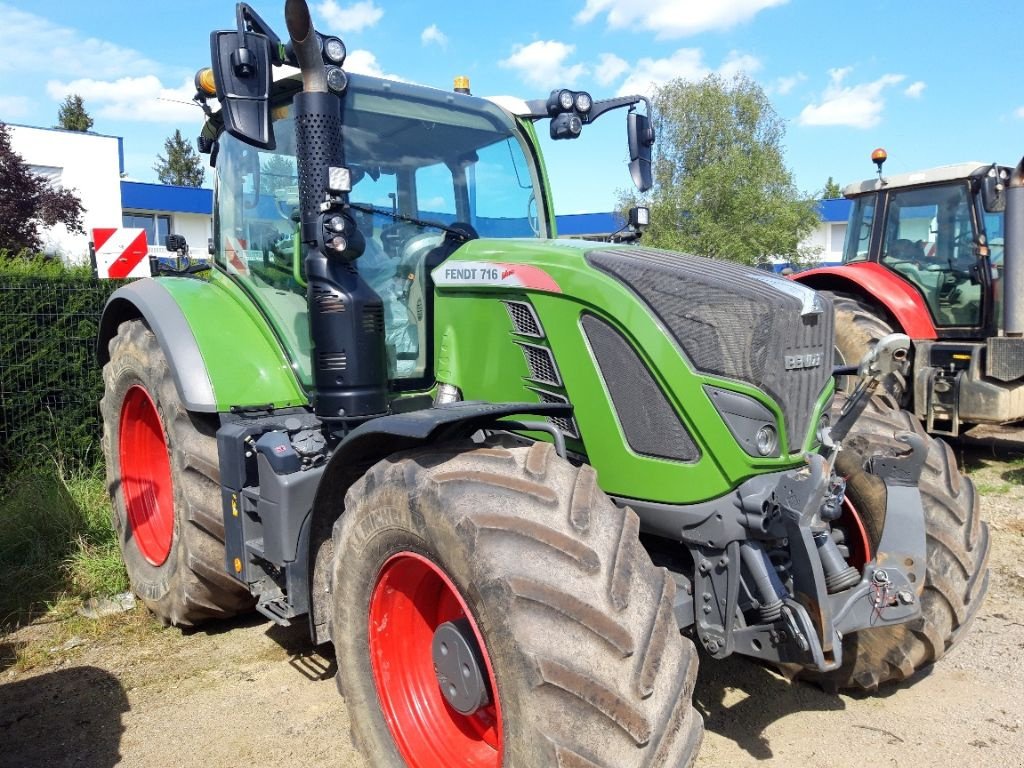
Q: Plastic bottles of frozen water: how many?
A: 0